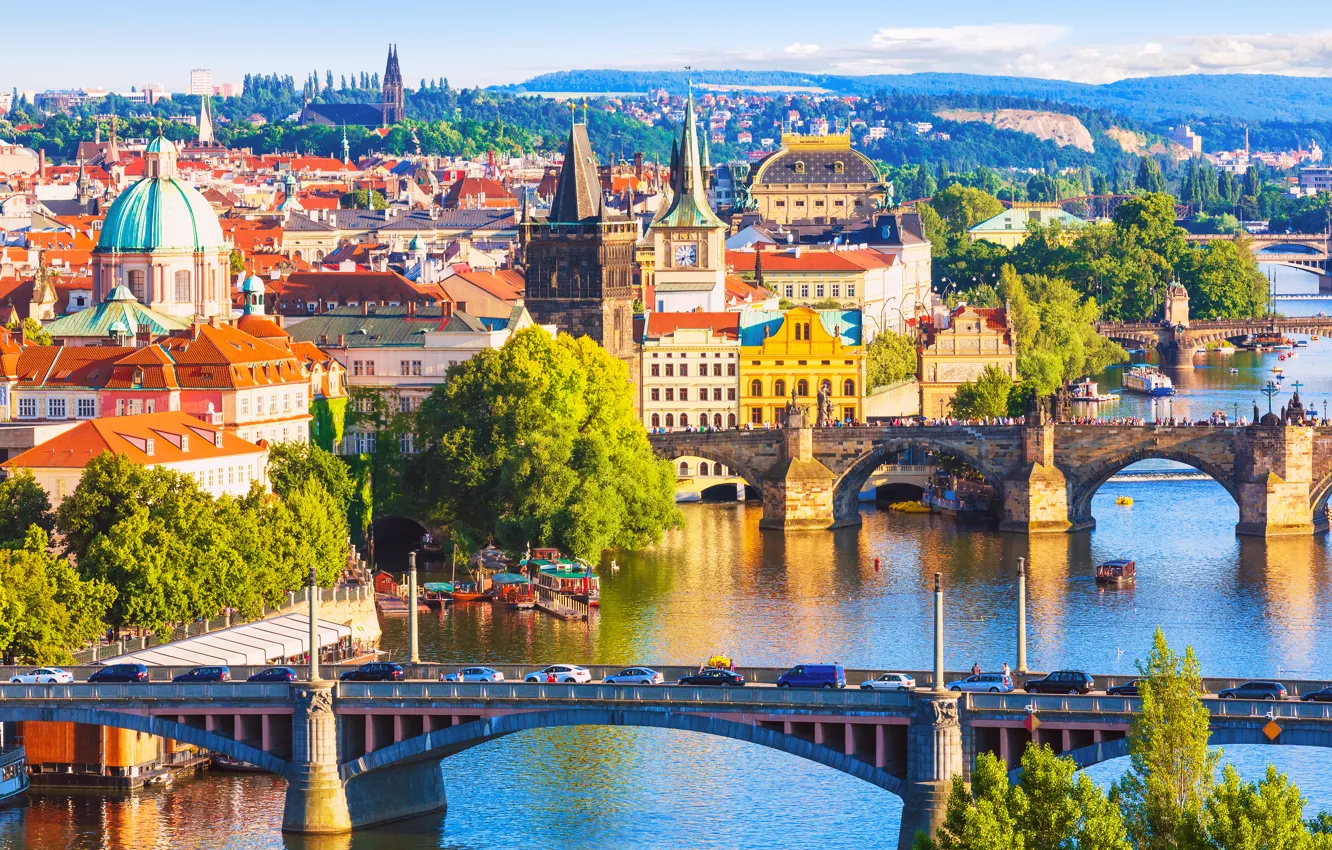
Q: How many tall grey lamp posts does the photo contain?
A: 4